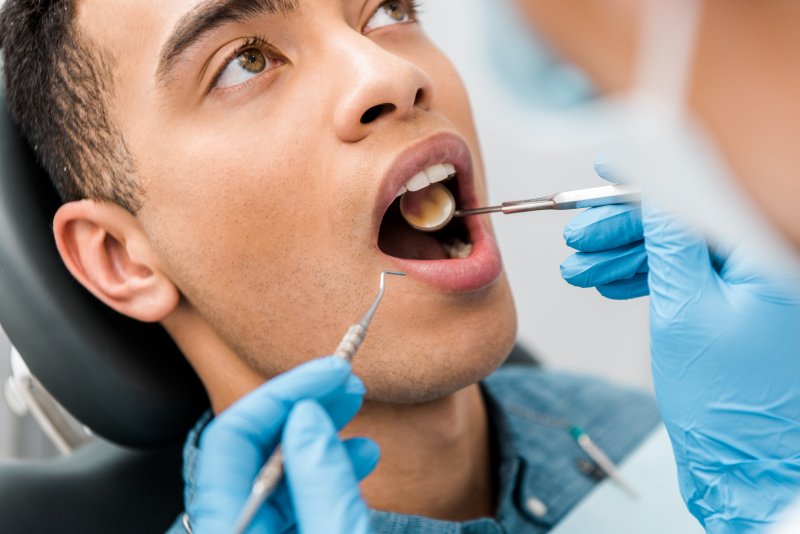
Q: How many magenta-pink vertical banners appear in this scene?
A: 0